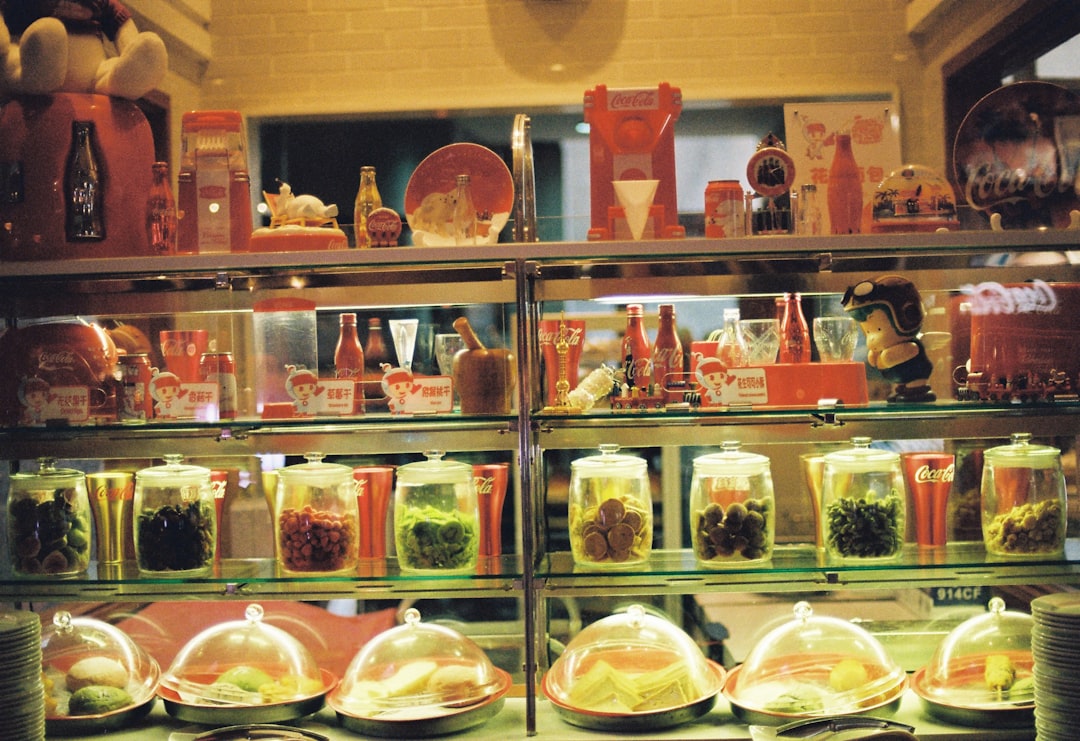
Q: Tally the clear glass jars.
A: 8